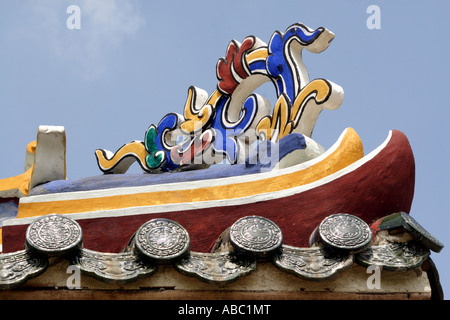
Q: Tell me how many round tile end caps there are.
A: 4